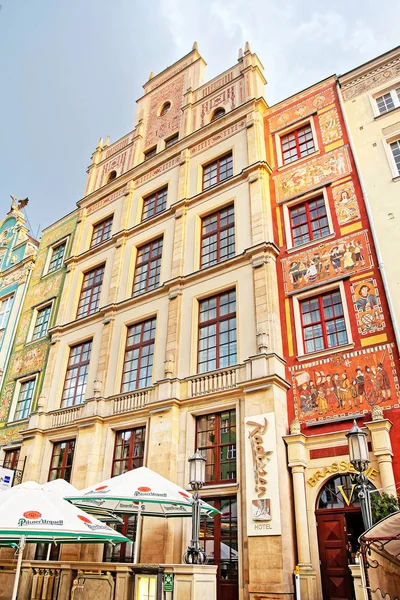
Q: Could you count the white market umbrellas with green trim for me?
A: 3